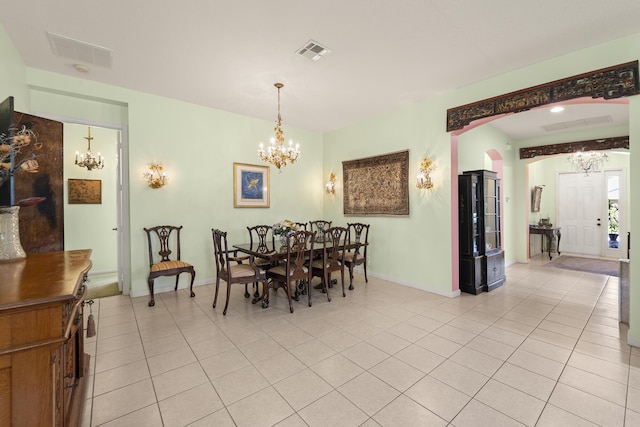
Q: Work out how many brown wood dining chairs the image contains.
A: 8